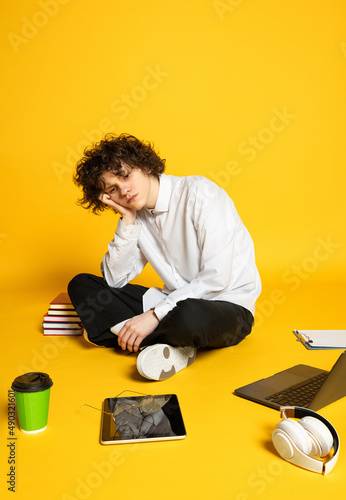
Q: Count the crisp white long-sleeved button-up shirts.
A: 1